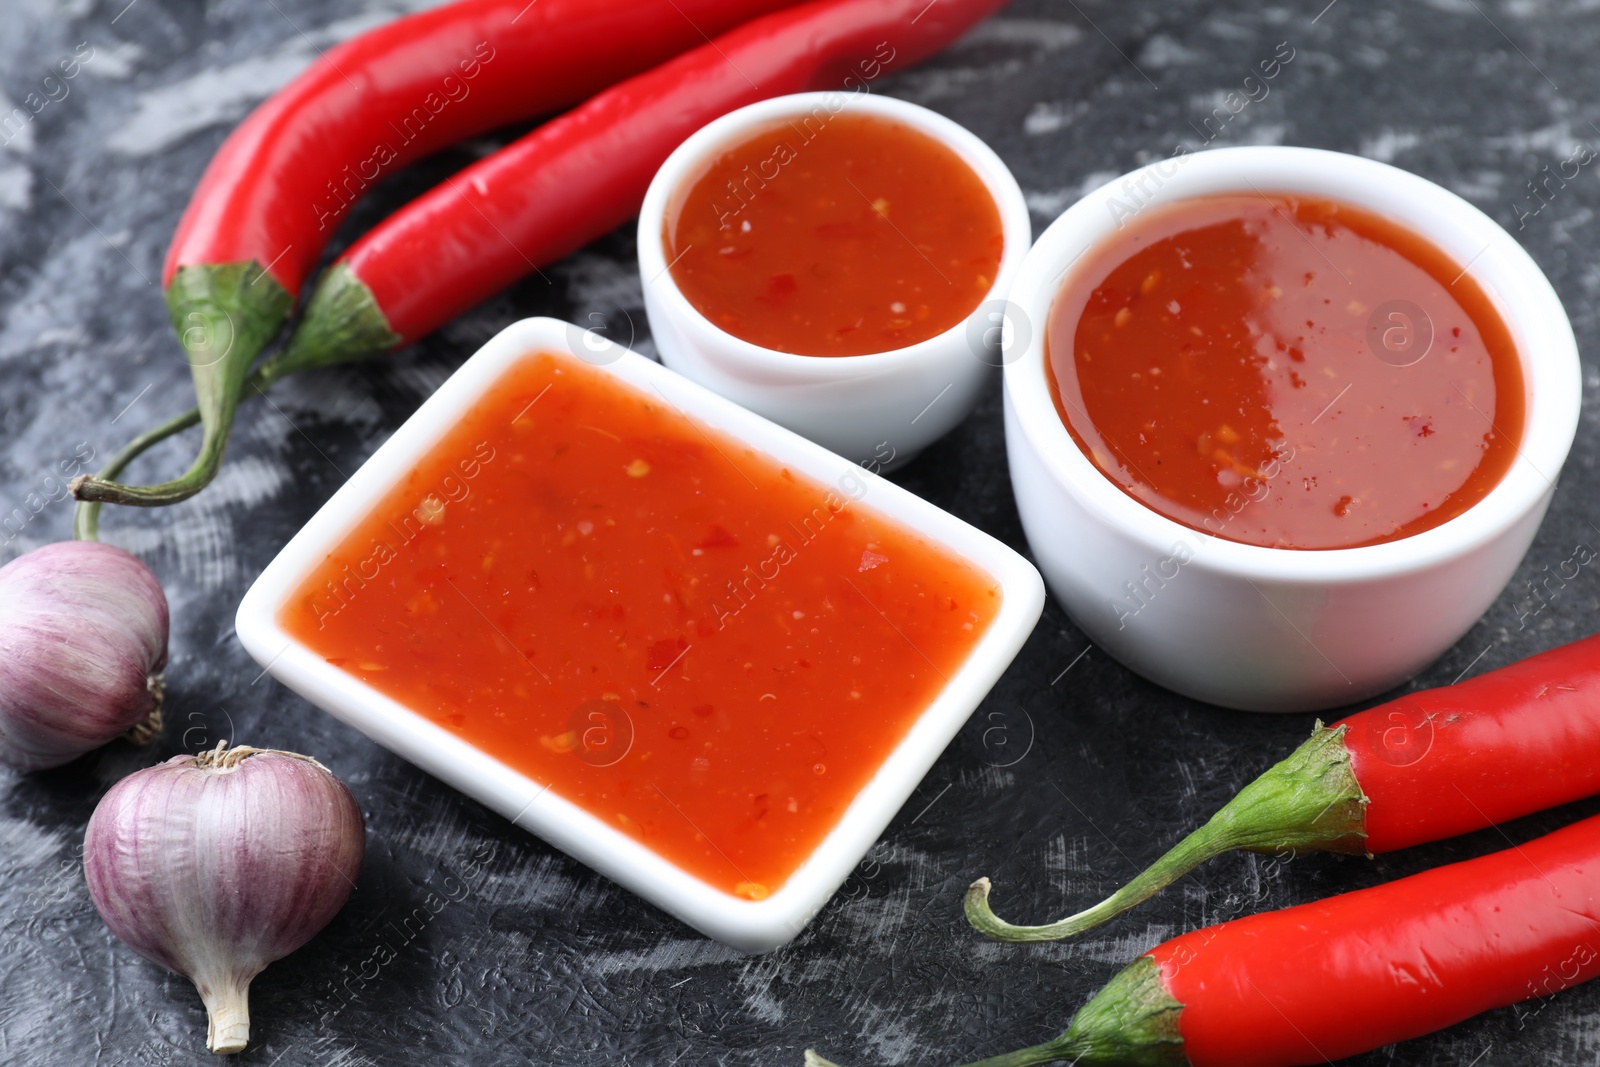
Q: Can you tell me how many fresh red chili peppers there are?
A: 4